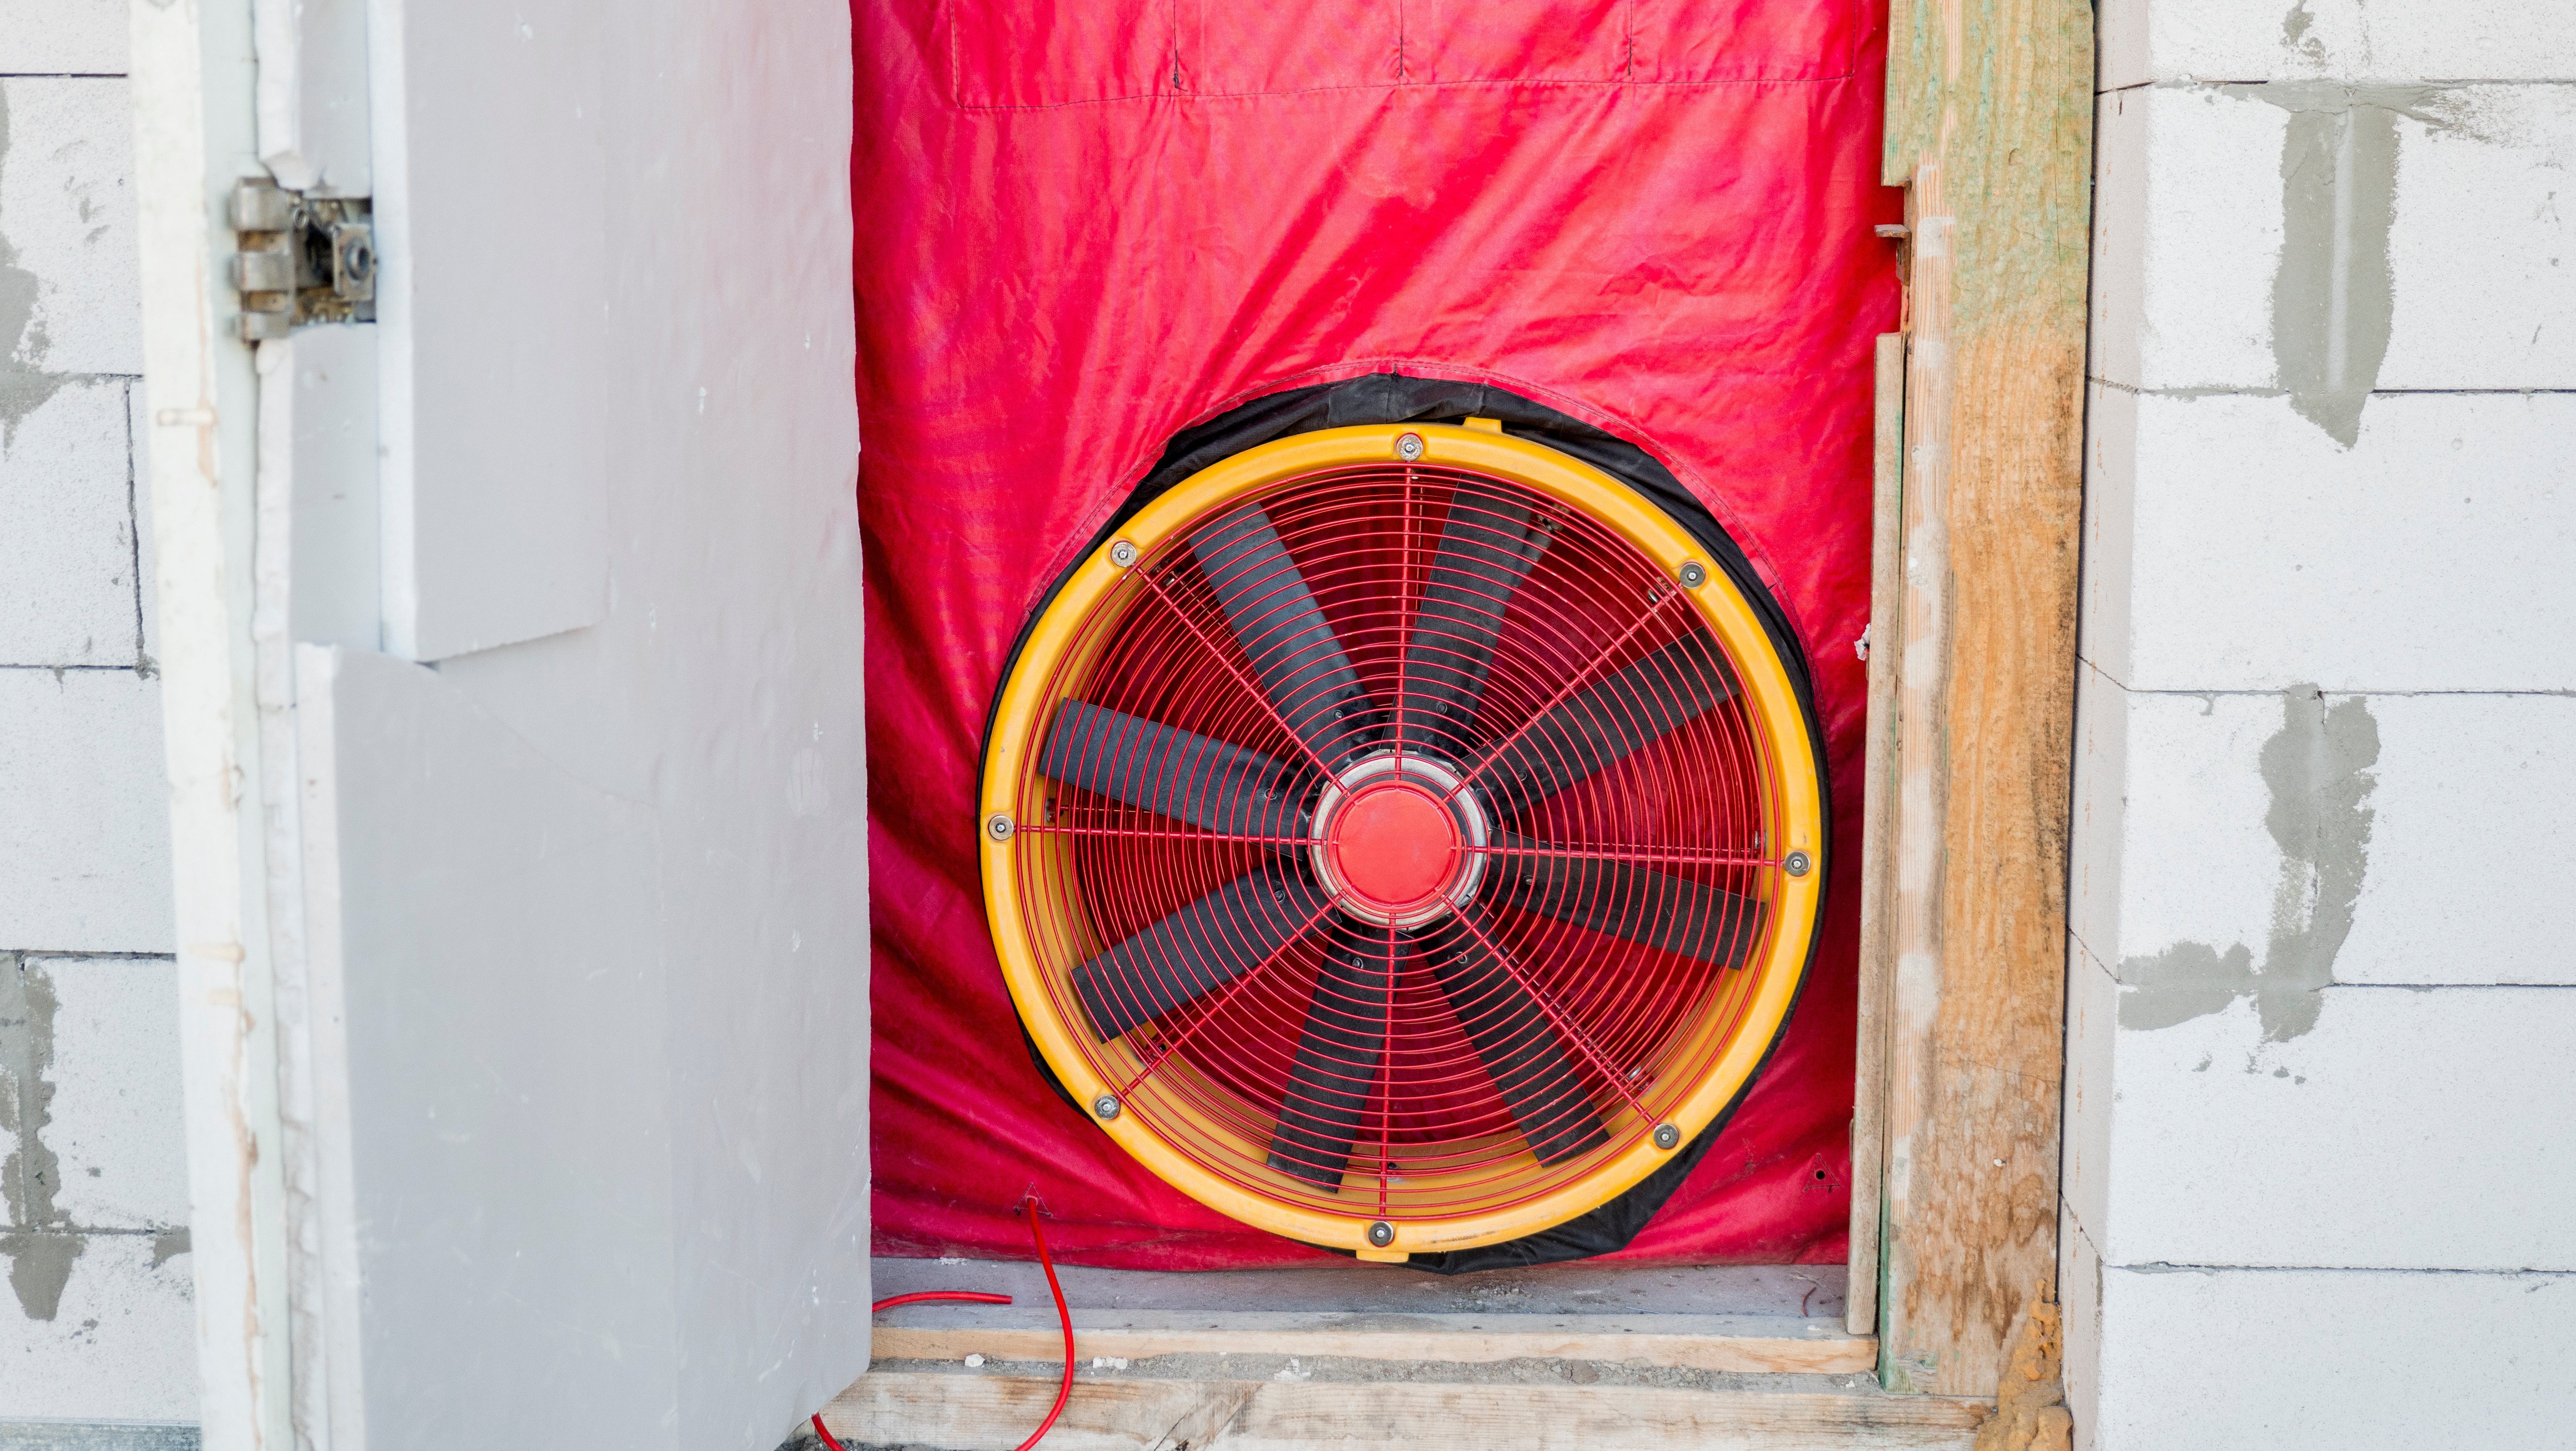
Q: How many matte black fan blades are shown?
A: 8